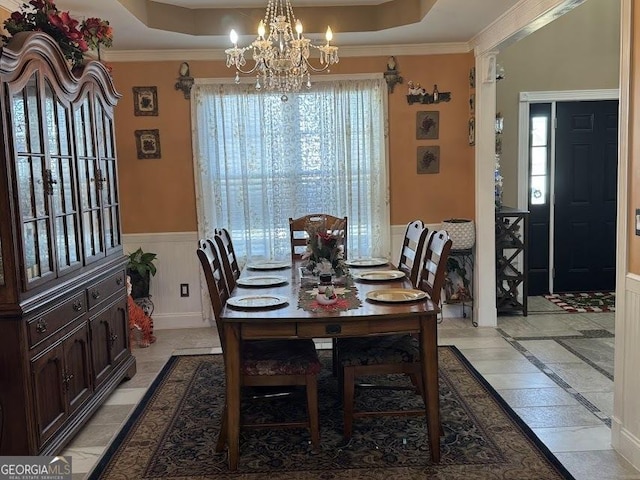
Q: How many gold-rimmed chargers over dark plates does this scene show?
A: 6